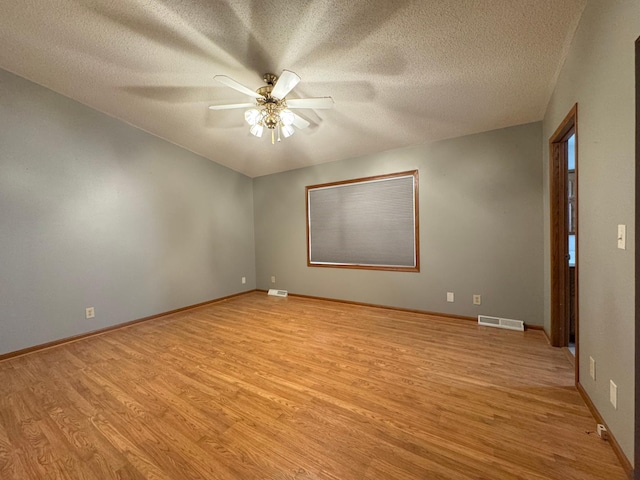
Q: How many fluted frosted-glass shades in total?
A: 4